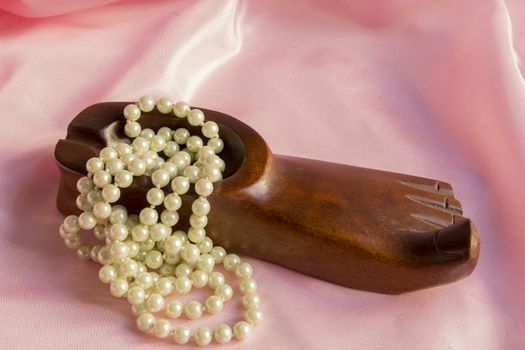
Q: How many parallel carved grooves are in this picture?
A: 3